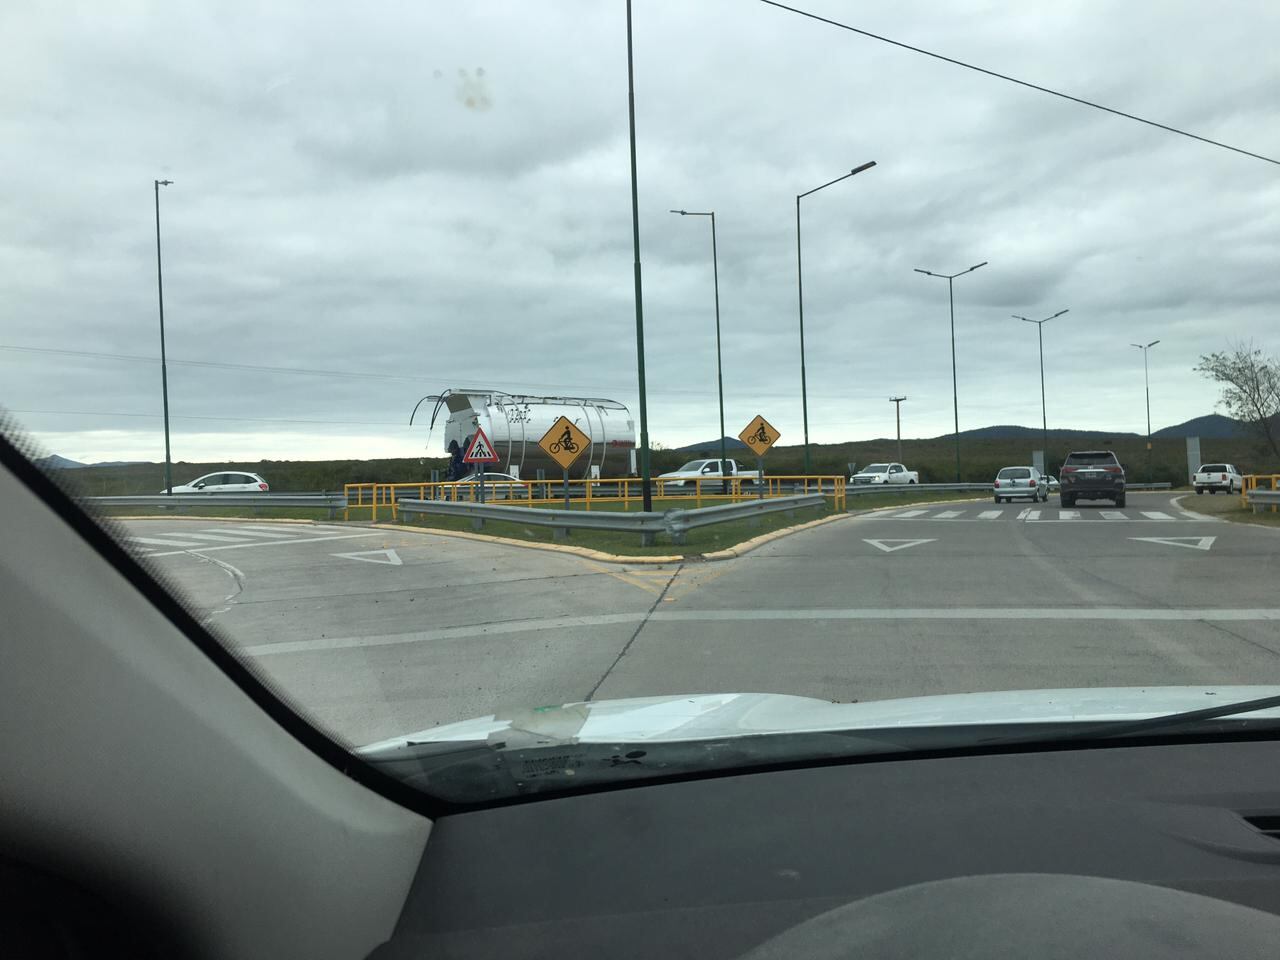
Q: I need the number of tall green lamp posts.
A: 7